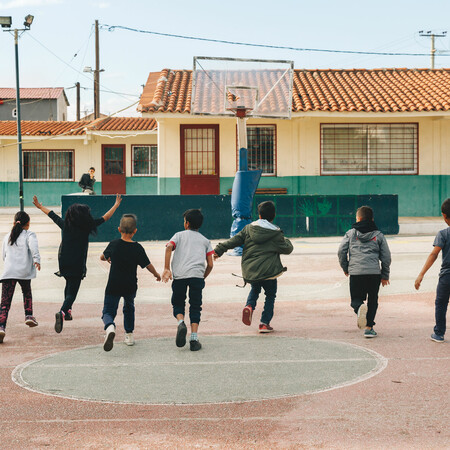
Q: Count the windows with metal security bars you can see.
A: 4